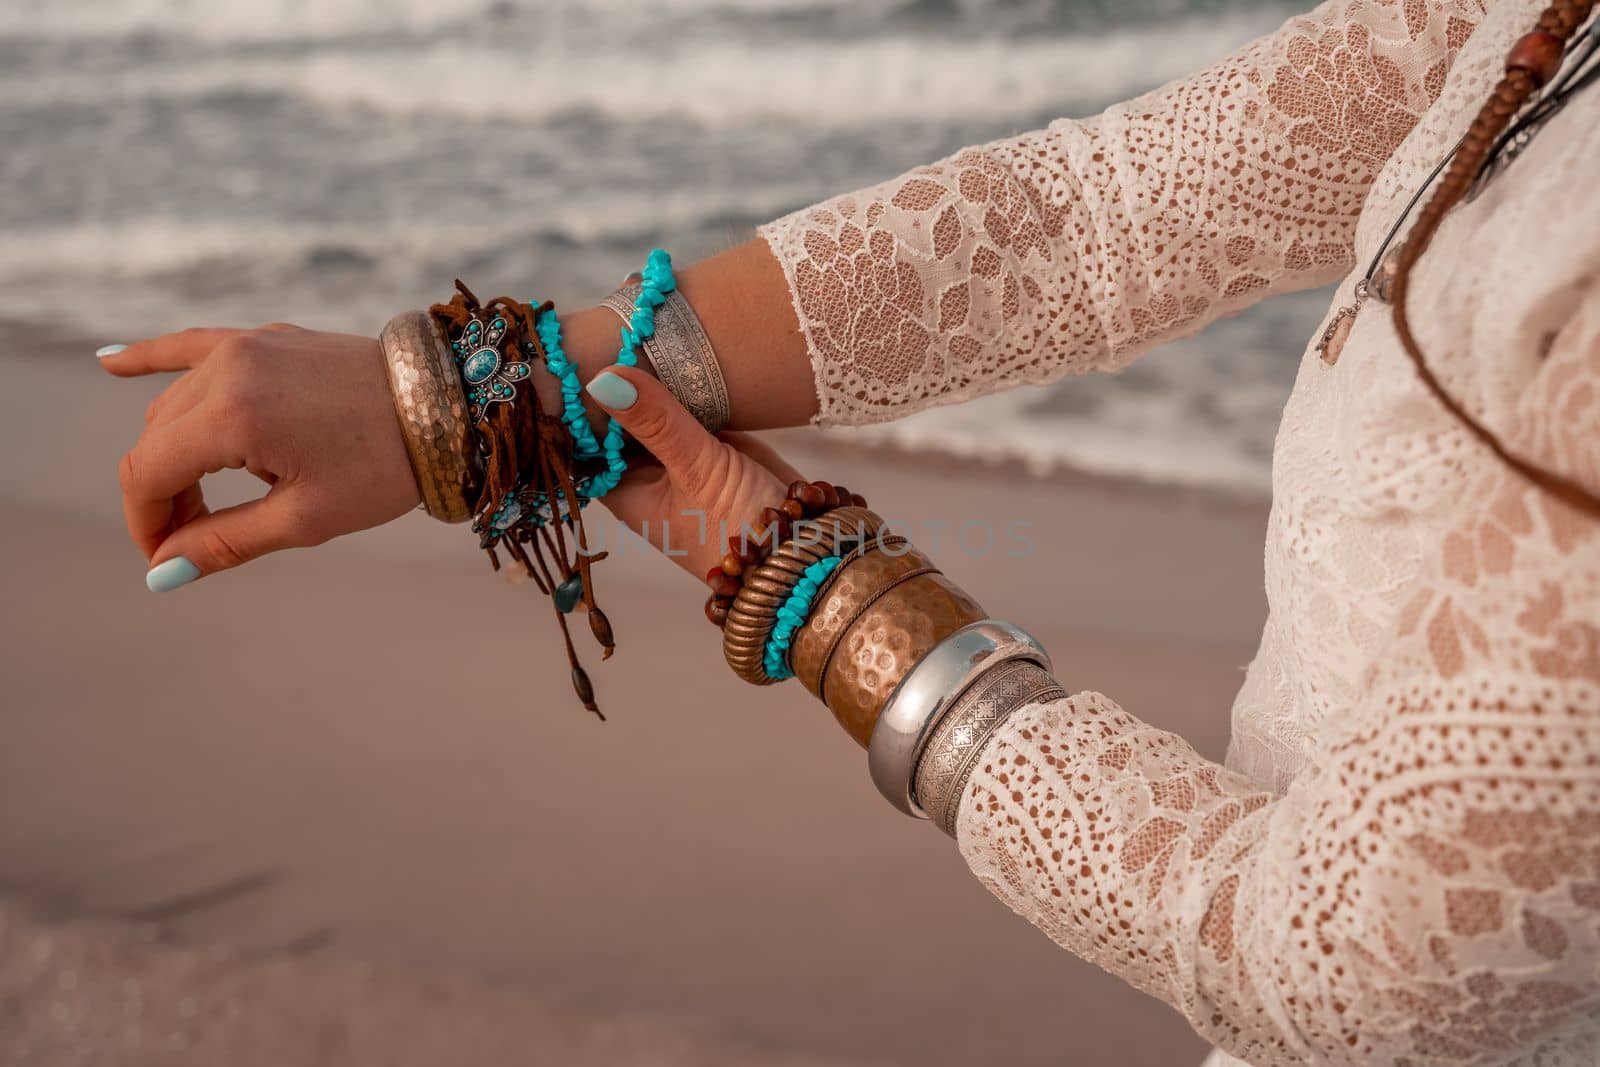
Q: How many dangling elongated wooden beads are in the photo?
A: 2